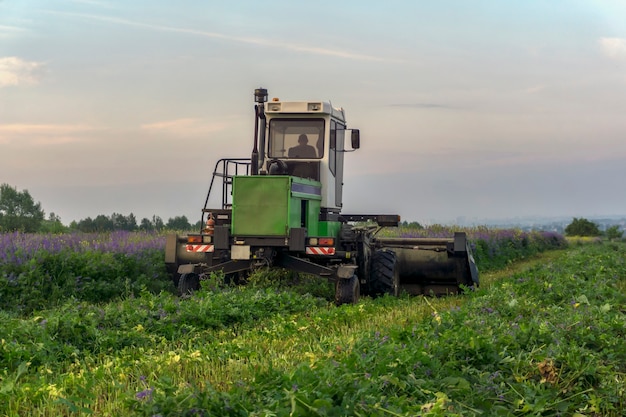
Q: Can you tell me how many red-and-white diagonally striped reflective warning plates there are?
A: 2